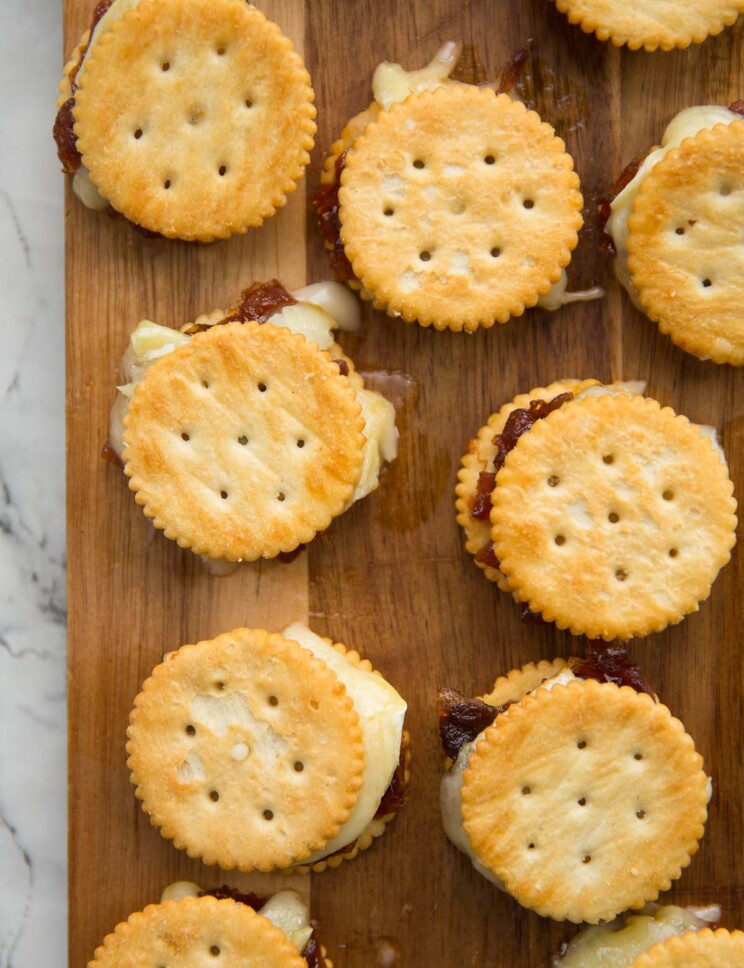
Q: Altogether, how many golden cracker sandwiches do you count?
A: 10